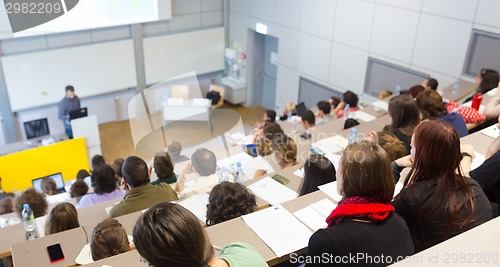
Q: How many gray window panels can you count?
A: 3